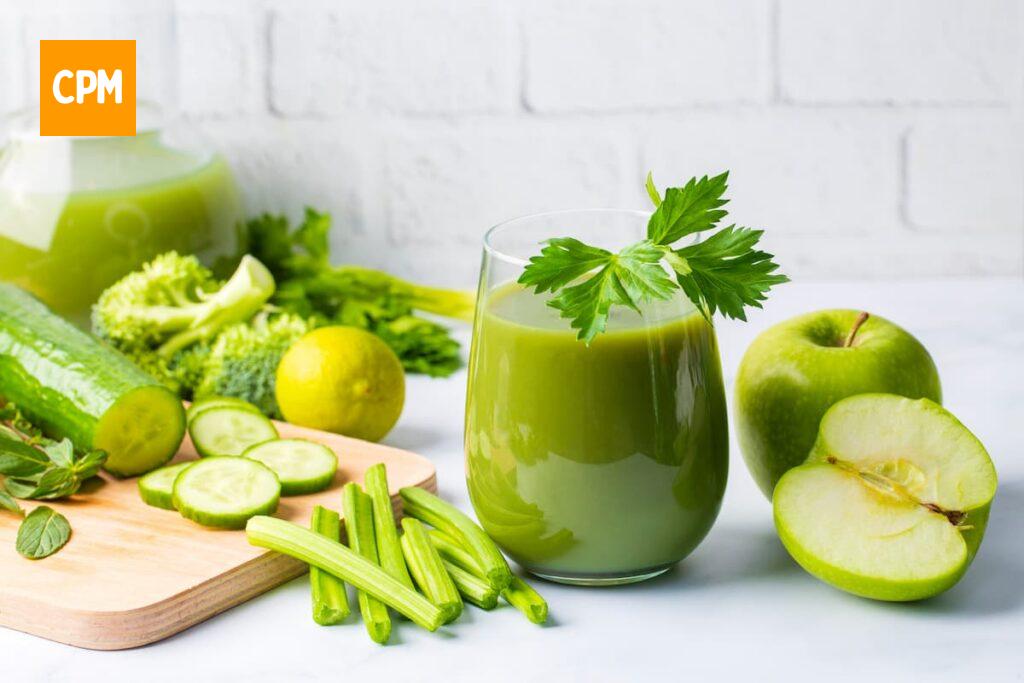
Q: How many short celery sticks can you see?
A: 8